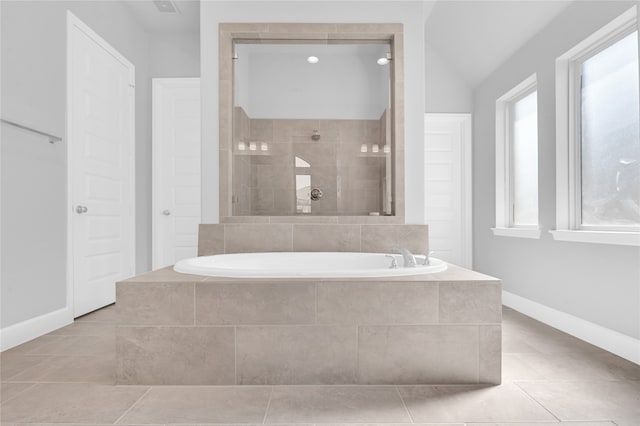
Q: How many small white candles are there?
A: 6